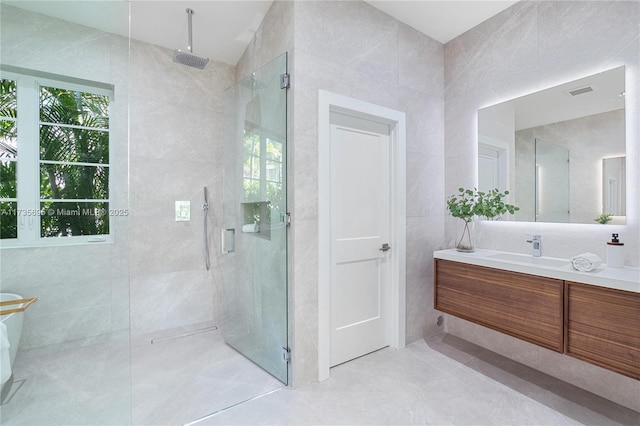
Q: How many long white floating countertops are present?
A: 1